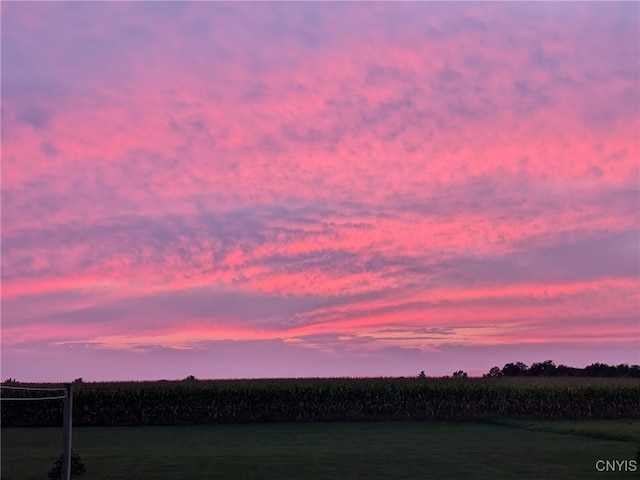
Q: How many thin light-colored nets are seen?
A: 1